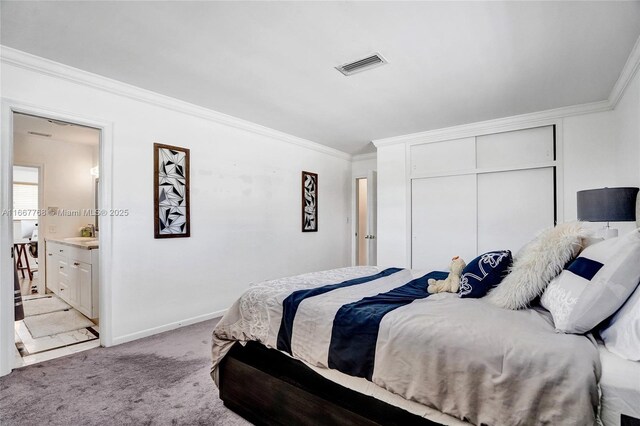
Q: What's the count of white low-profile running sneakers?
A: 0